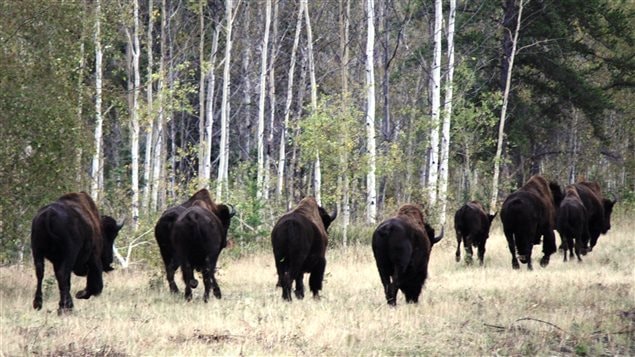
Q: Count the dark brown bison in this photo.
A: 9